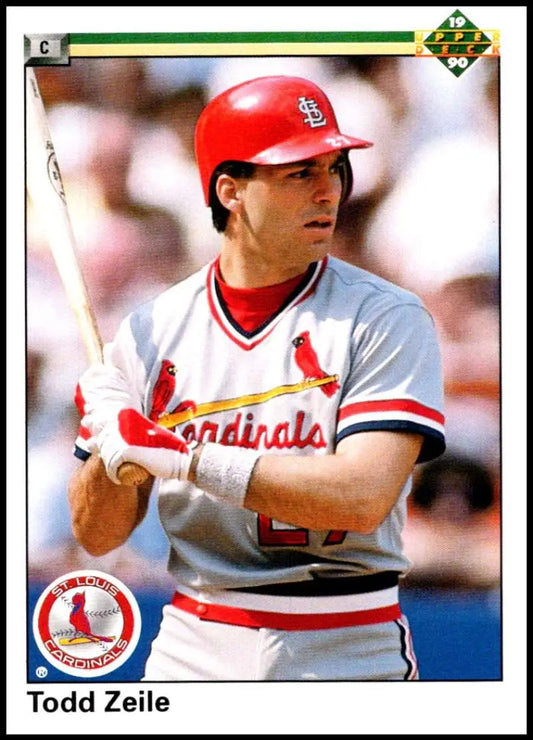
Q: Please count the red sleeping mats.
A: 0